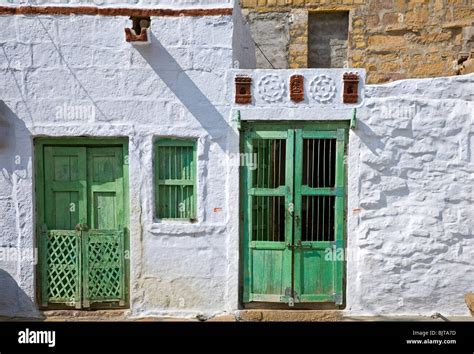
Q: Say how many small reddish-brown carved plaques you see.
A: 3